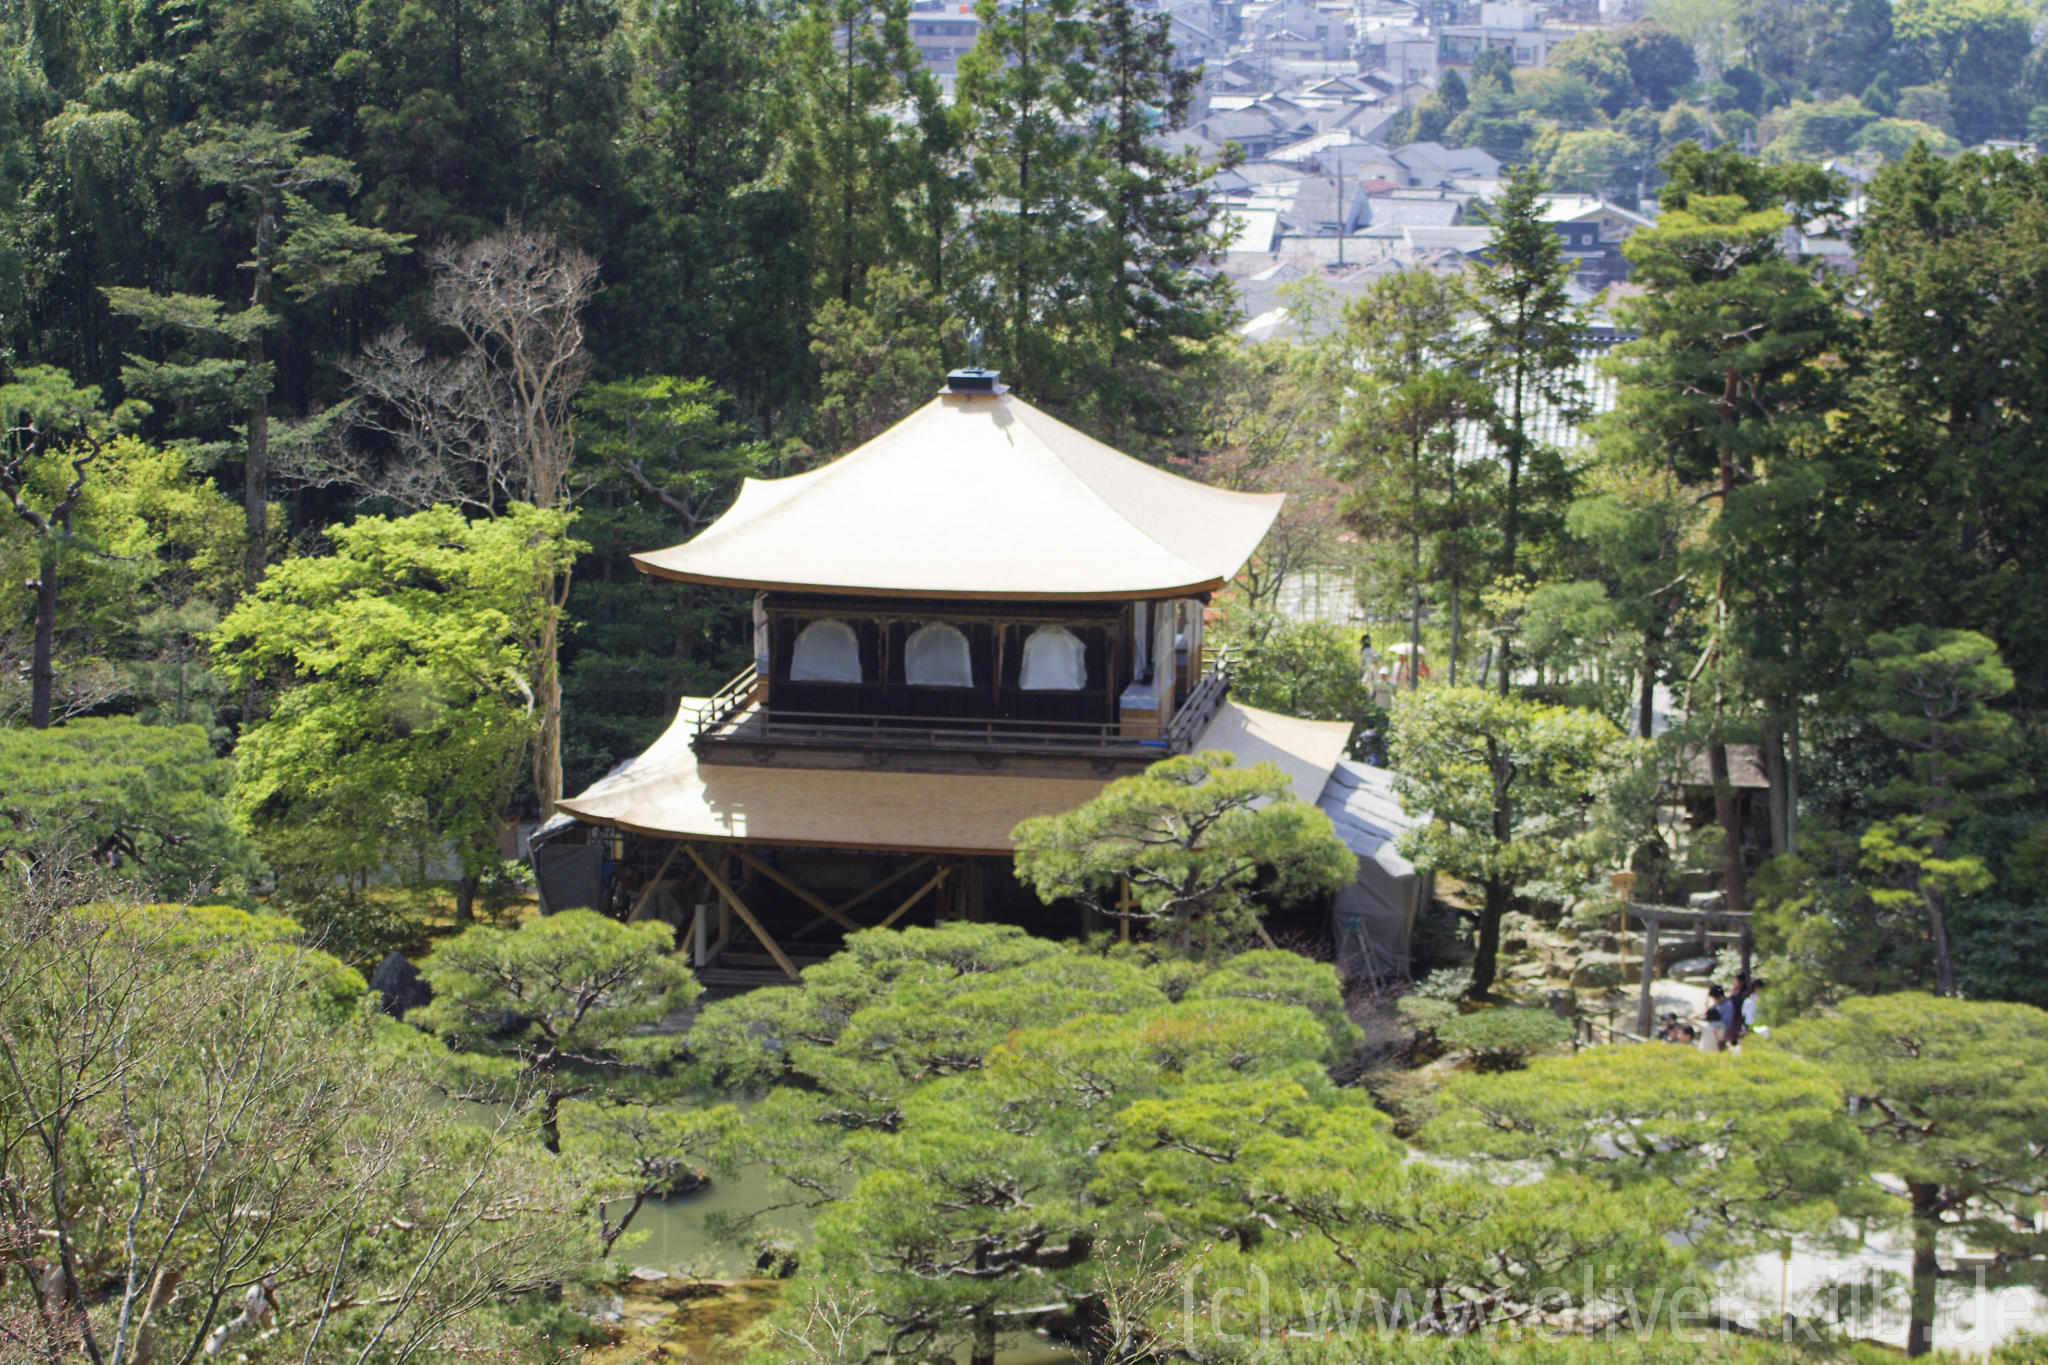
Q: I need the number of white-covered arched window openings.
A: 3